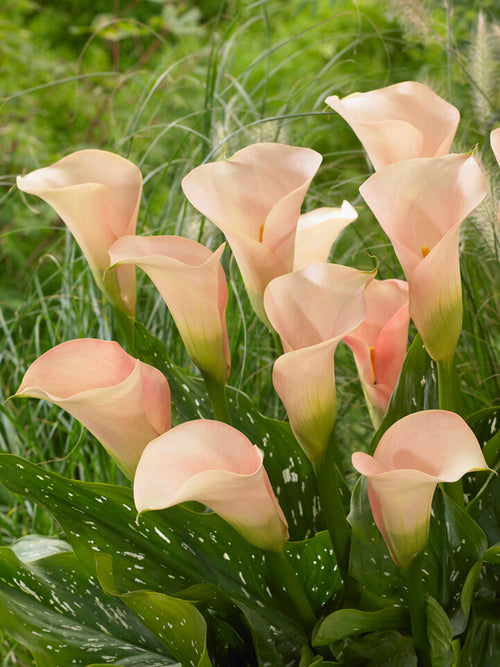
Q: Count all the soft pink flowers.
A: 11